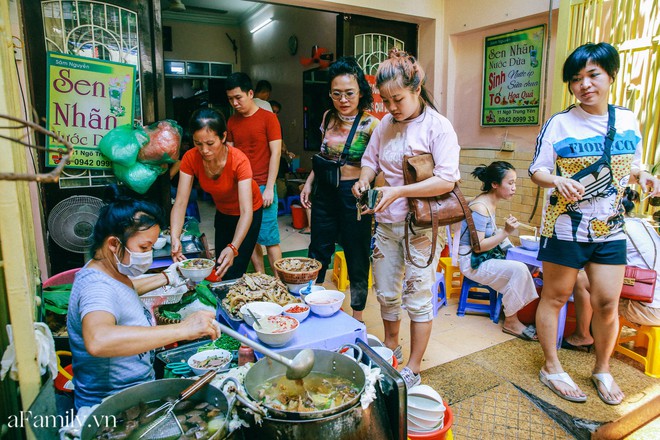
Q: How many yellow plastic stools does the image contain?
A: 3